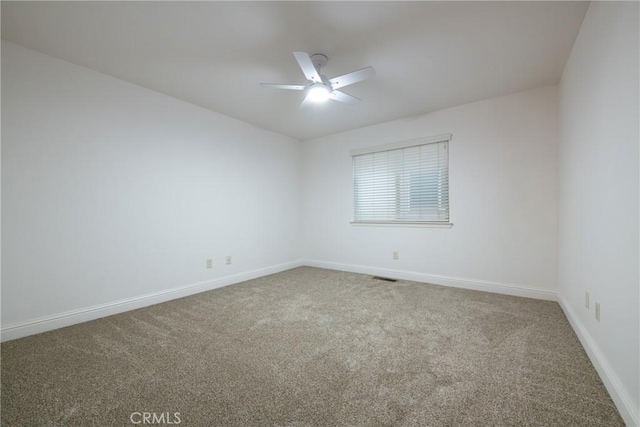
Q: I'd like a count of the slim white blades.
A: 5